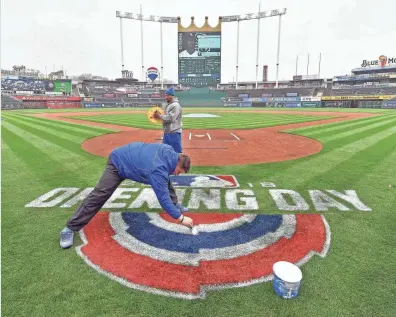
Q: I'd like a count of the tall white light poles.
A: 6